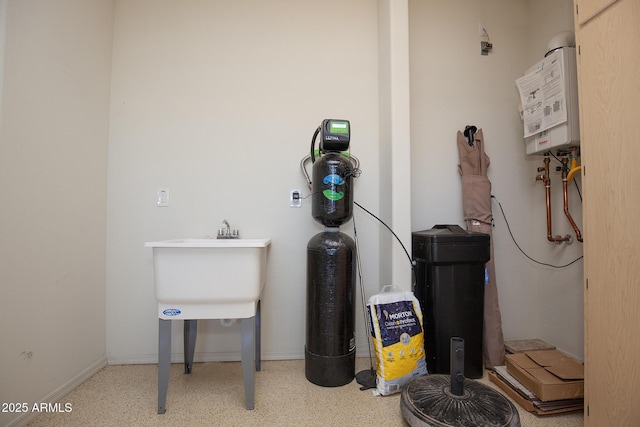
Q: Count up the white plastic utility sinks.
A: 1